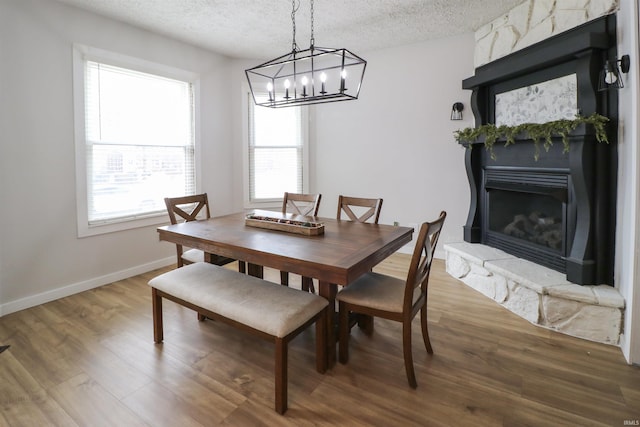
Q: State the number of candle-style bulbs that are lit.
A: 5